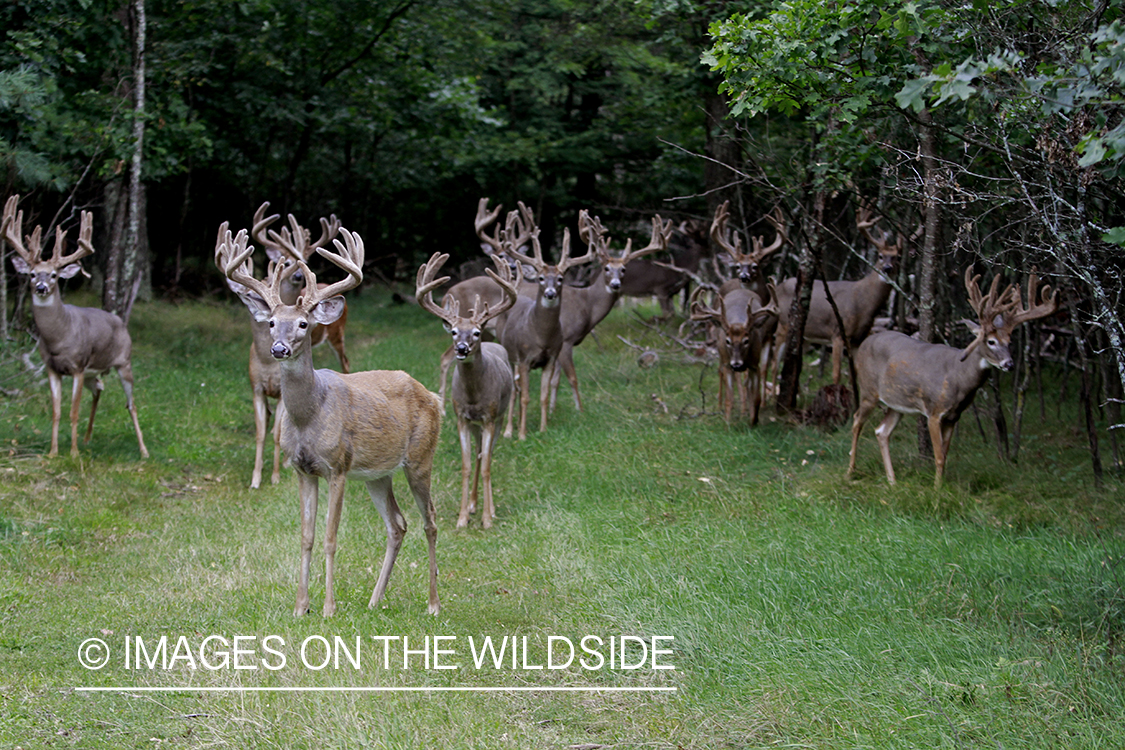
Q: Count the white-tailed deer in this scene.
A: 13